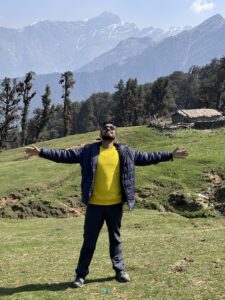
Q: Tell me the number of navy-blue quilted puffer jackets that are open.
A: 1